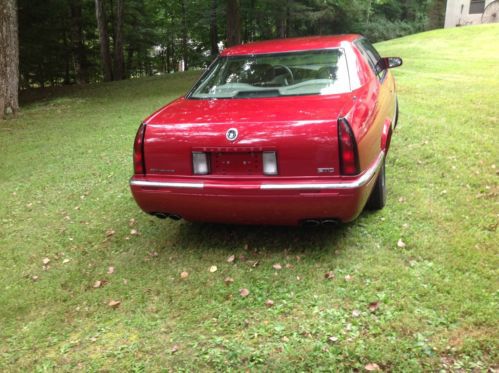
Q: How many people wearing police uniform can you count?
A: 0